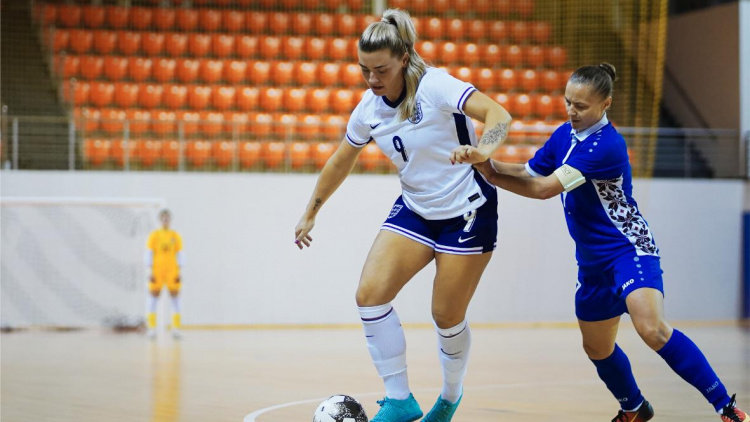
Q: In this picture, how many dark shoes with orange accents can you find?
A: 2